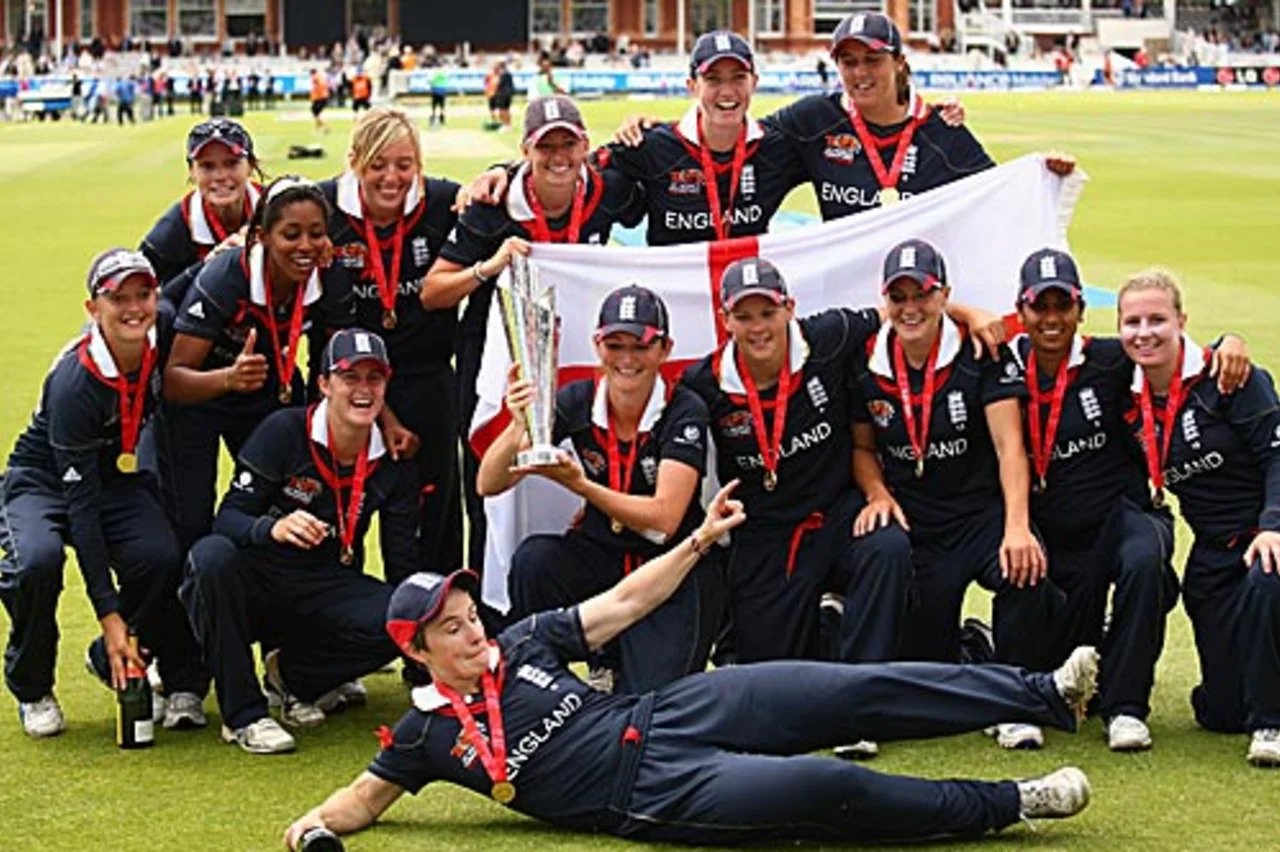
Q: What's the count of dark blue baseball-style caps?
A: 11